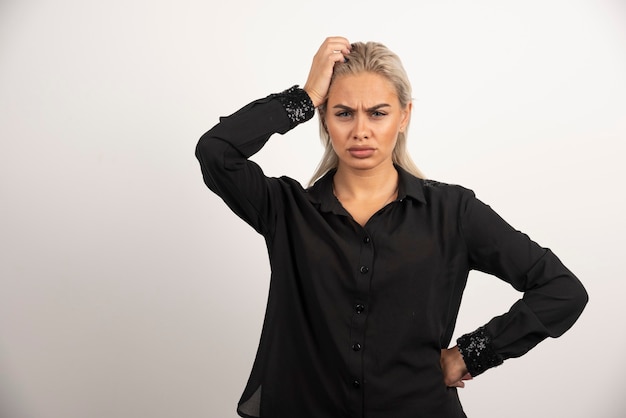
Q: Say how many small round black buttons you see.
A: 5